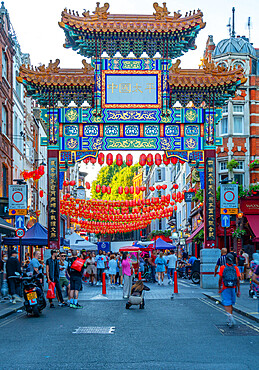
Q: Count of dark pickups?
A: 0